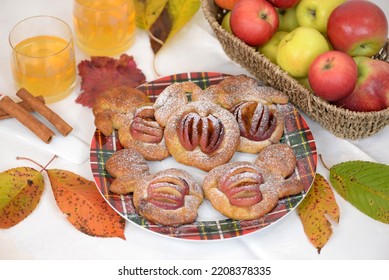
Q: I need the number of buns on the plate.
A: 5